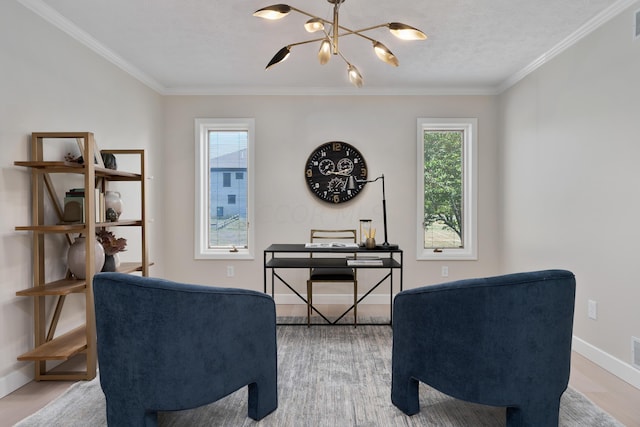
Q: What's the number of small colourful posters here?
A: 0